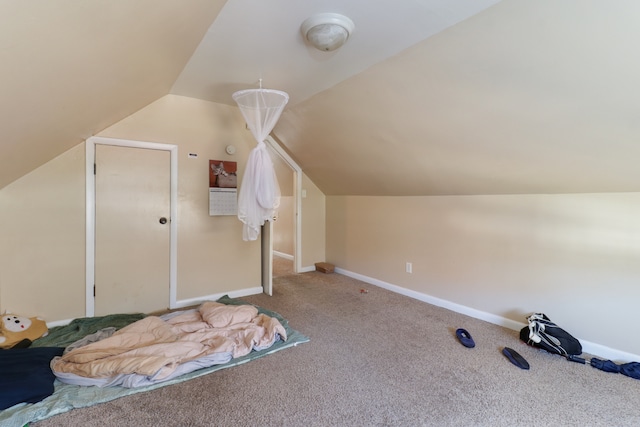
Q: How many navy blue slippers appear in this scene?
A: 2